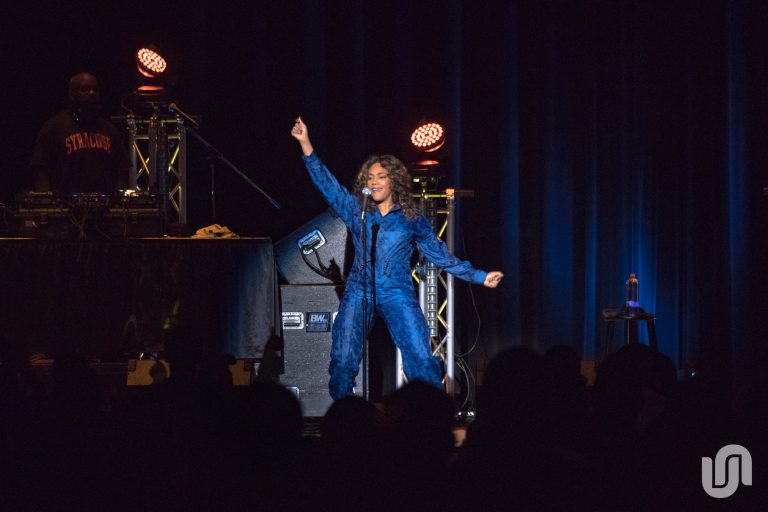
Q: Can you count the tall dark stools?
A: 1